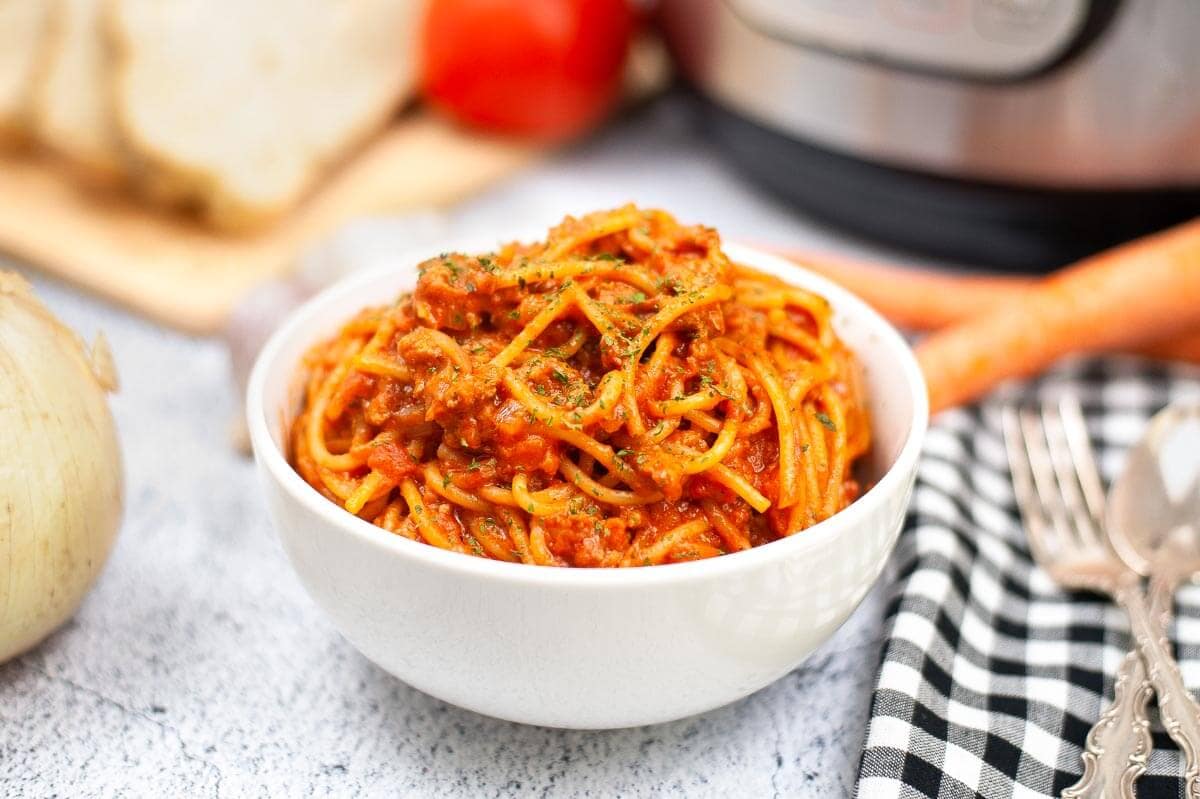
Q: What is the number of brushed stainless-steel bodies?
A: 1